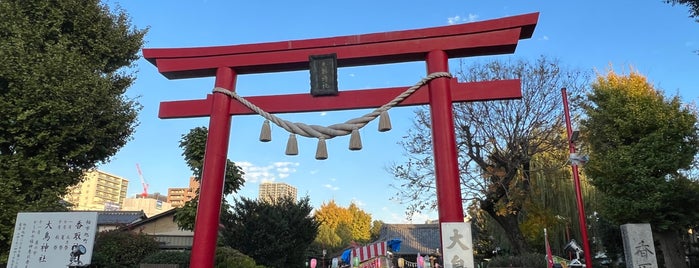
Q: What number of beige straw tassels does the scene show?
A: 5